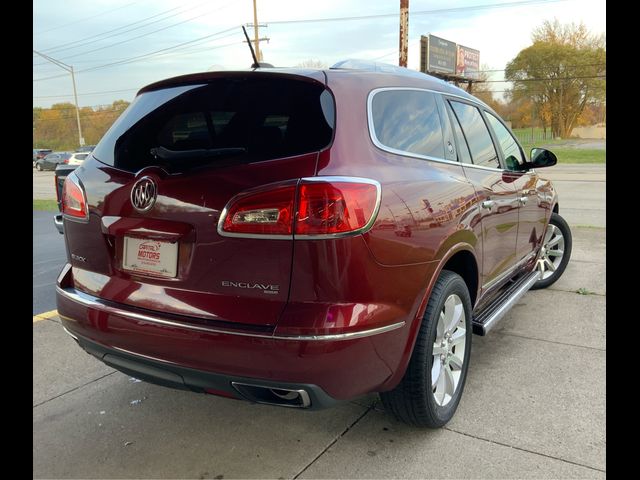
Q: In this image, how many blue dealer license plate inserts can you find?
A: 0